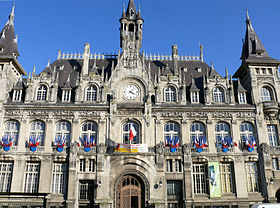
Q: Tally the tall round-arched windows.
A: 9